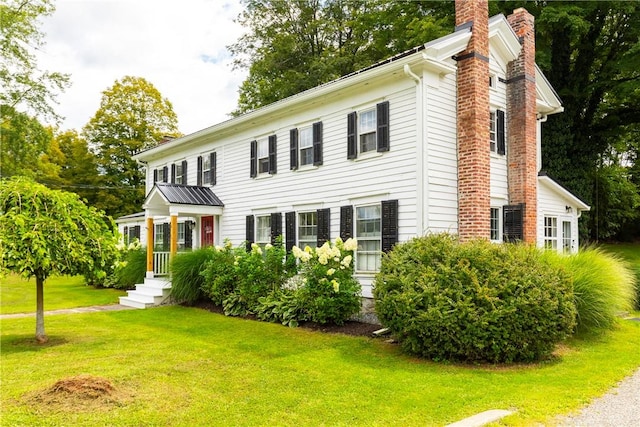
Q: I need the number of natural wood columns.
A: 2